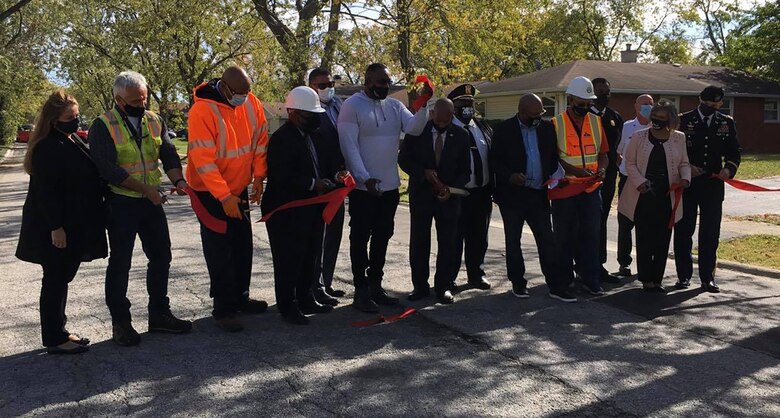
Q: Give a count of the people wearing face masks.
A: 14